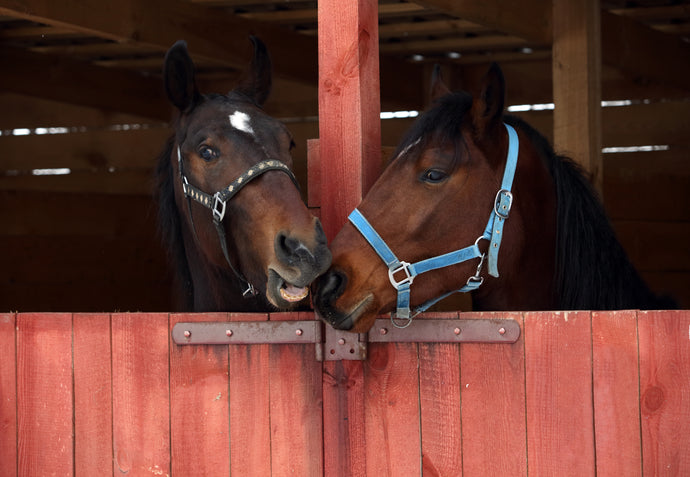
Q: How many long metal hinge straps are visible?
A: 2